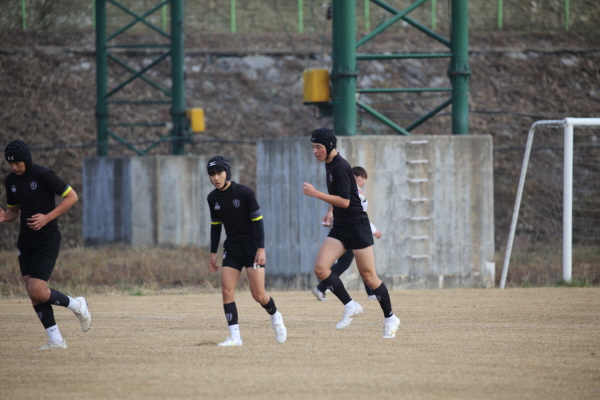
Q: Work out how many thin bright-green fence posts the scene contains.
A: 9